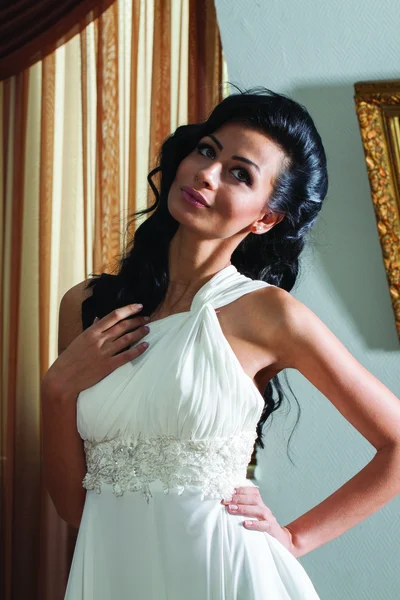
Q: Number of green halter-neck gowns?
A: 0